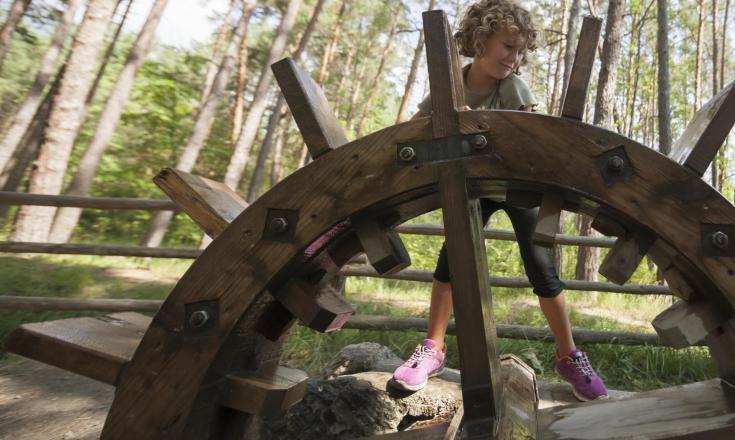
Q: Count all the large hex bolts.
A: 6